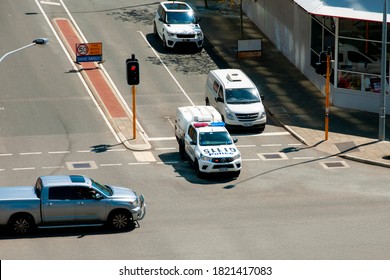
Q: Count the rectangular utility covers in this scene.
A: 3